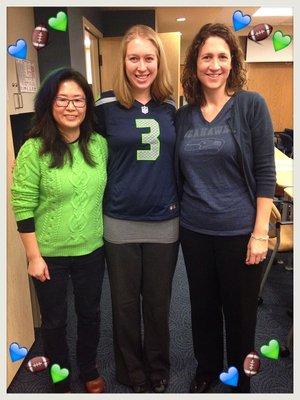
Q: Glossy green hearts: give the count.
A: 4